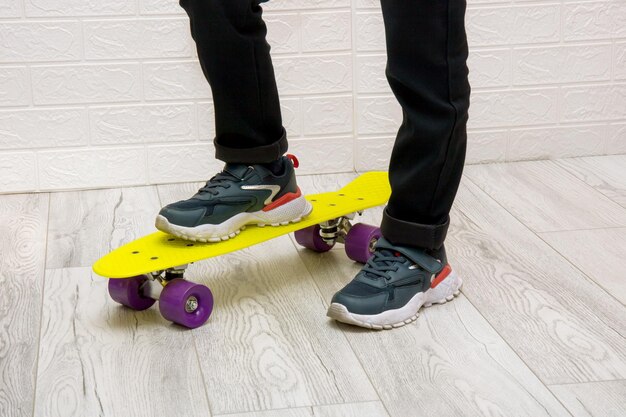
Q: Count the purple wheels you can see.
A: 4